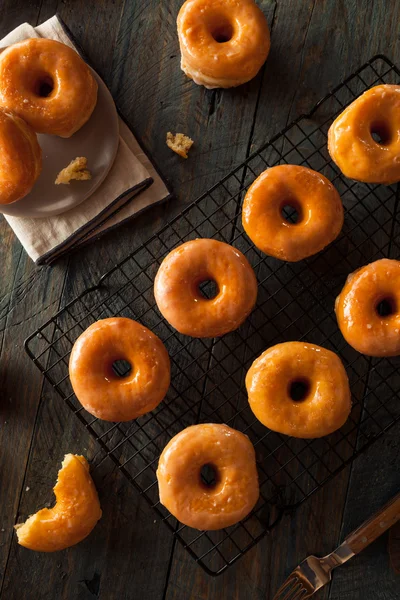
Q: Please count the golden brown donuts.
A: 11